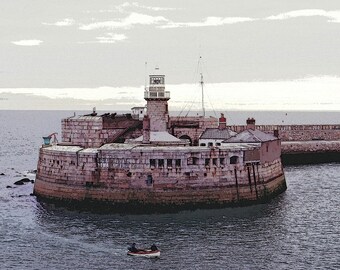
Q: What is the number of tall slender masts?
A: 1